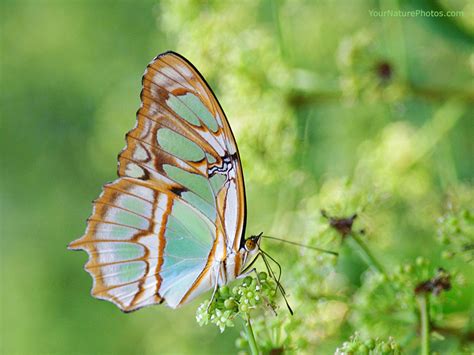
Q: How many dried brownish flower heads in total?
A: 3